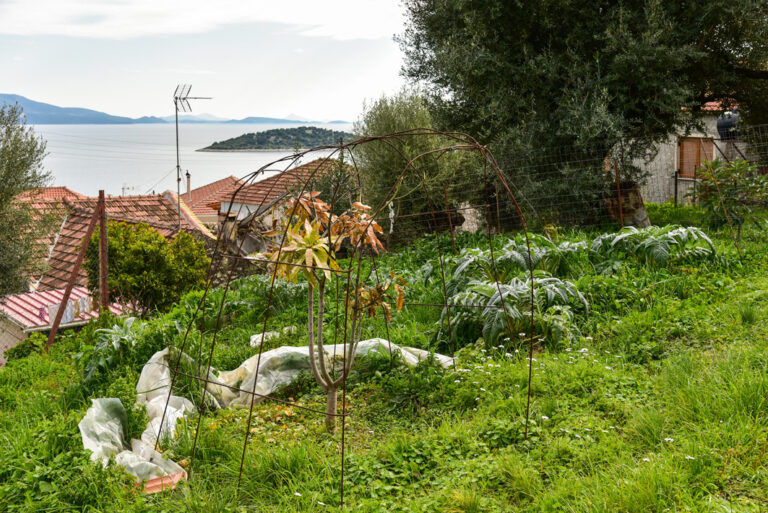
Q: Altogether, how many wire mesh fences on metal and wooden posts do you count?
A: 1